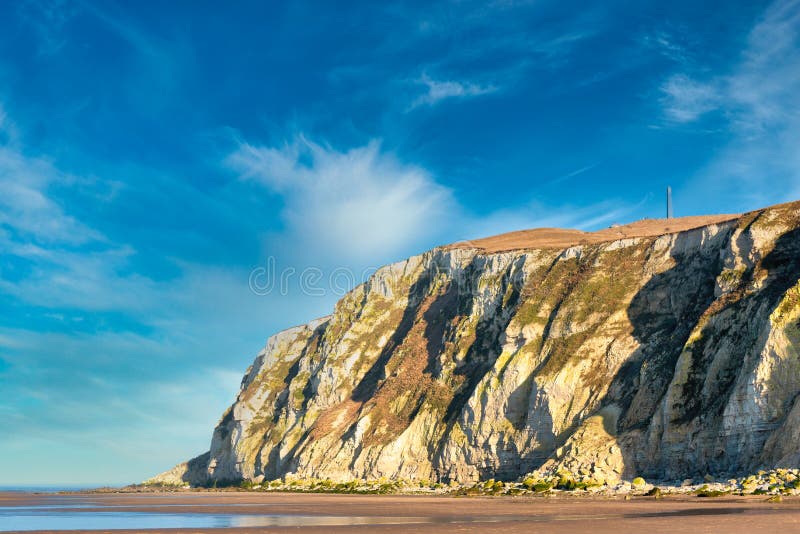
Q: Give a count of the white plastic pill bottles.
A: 0